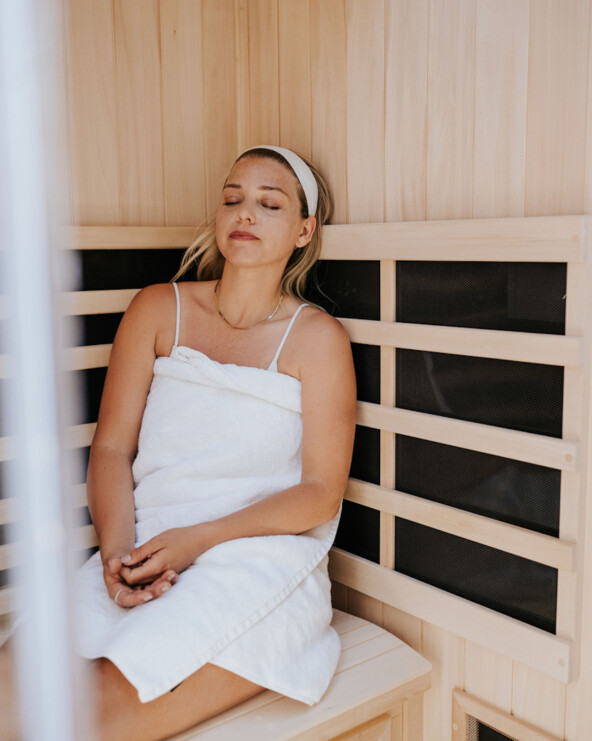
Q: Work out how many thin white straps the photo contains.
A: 2